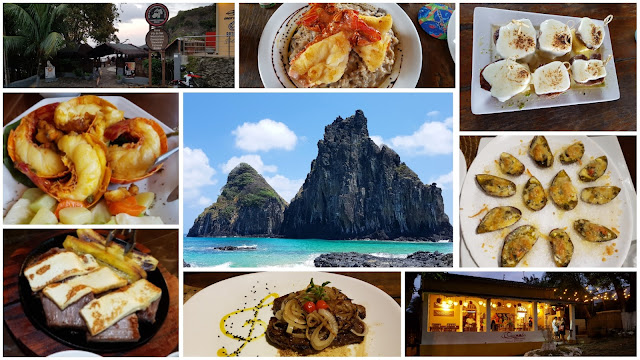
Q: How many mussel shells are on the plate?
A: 12